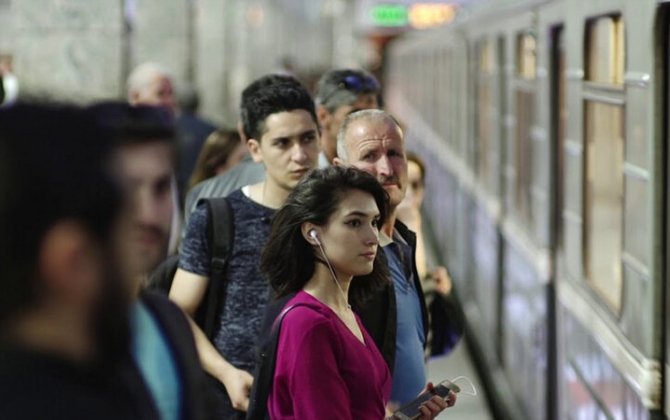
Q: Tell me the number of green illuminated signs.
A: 1